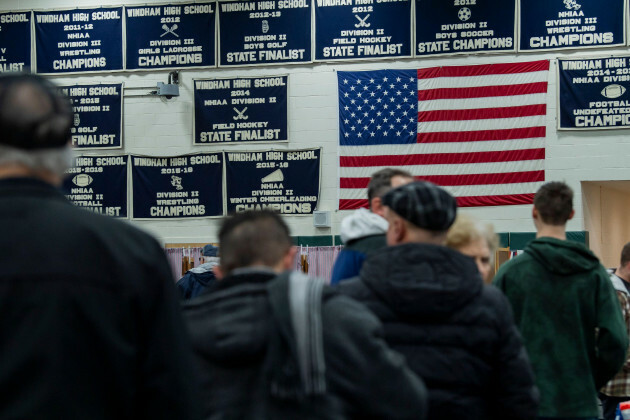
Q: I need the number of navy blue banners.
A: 13